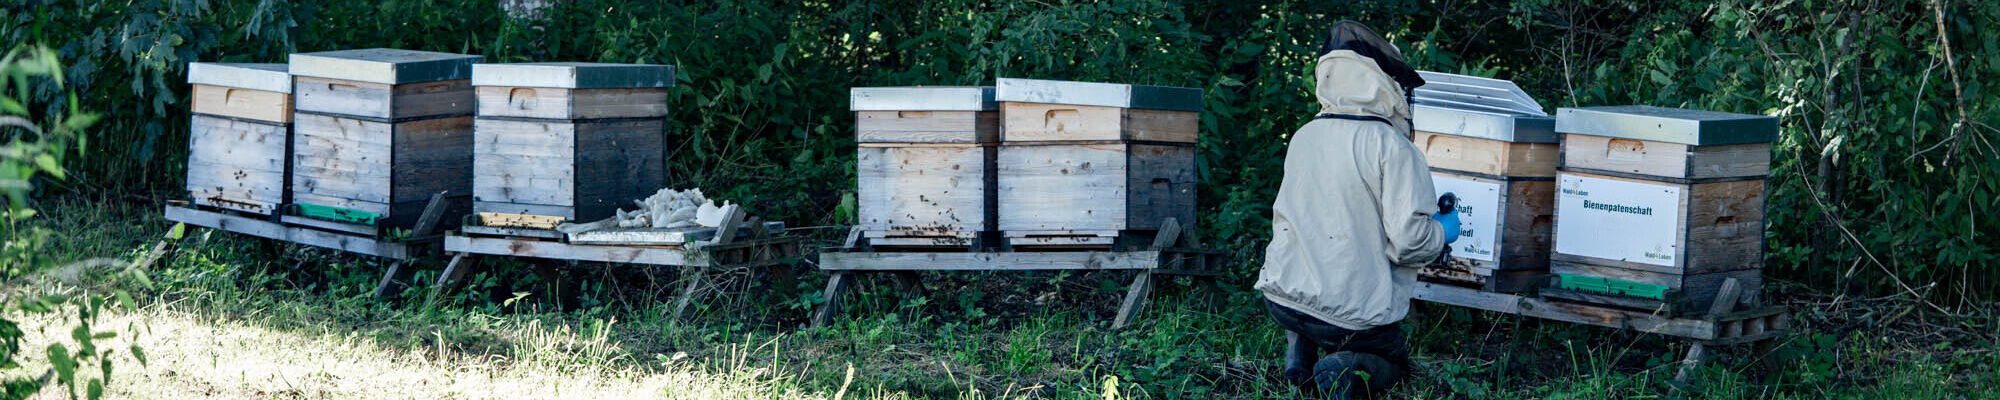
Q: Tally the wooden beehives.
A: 7